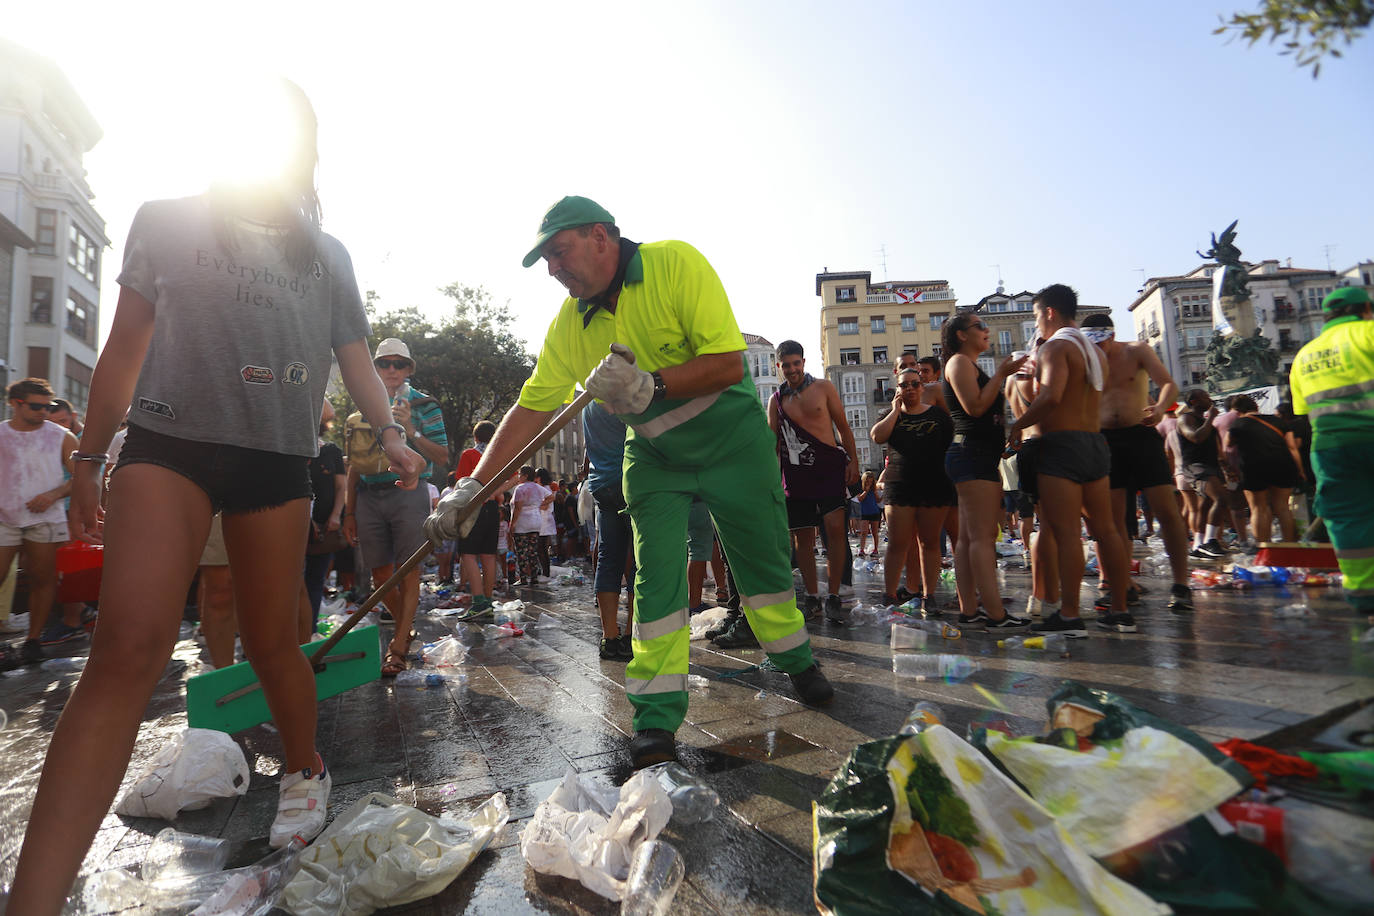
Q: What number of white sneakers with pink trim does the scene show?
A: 1